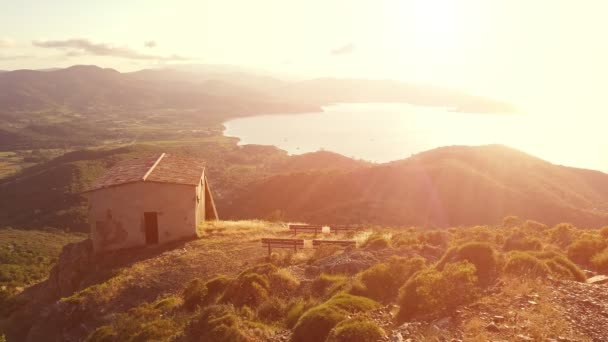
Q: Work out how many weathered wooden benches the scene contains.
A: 4